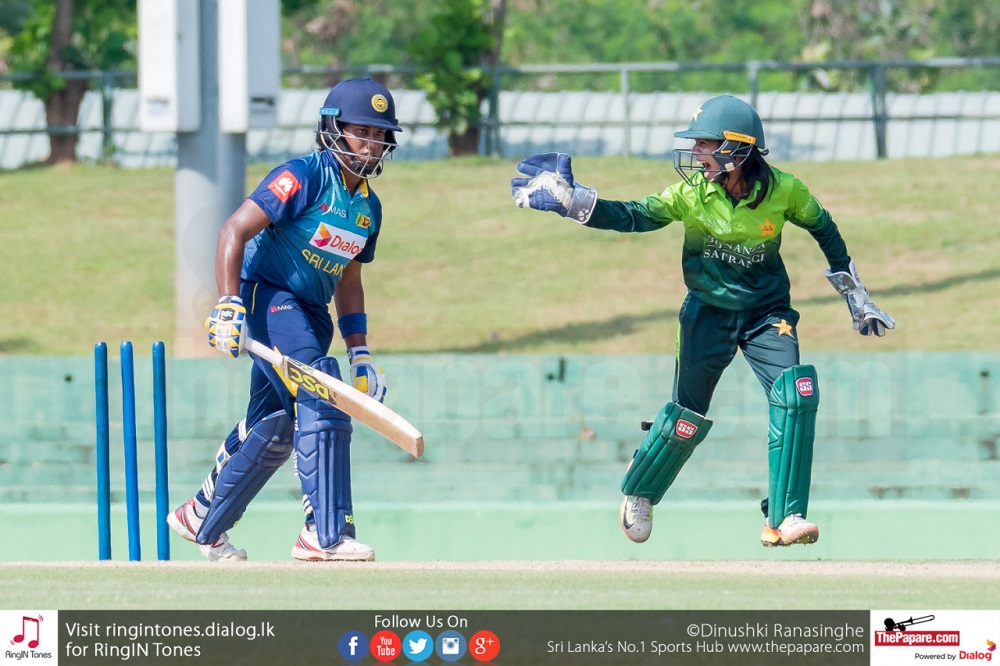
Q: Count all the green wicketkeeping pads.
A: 2